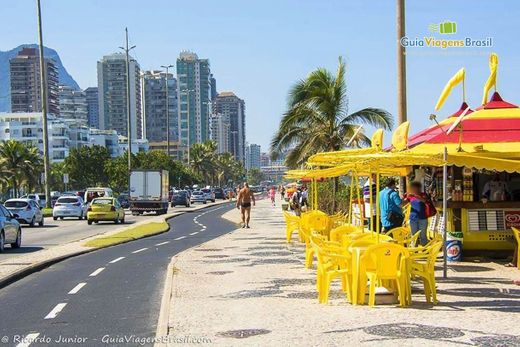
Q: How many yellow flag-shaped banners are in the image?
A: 4